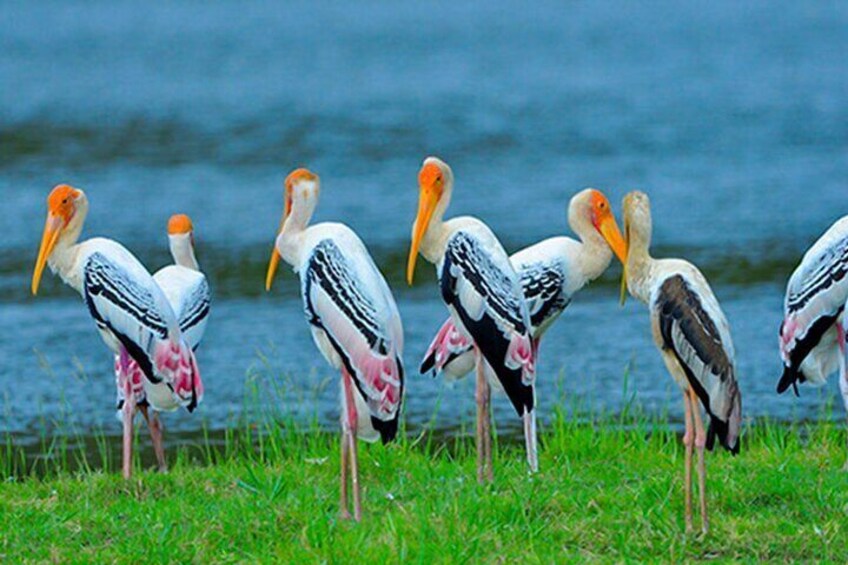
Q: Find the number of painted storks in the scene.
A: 7